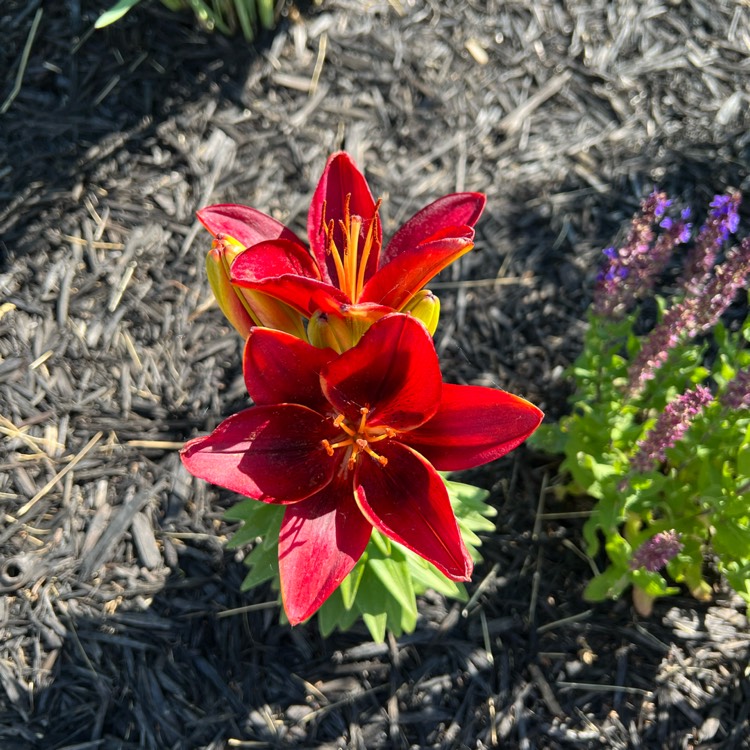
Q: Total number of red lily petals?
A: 12